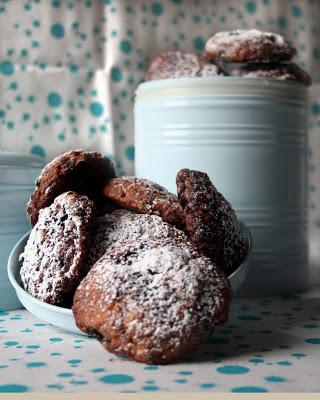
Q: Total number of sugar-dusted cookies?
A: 9